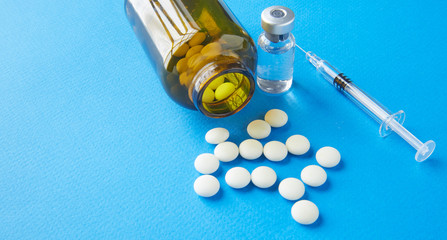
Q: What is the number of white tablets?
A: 15